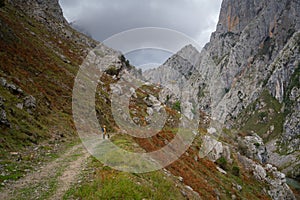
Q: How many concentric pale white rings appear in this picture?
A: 2